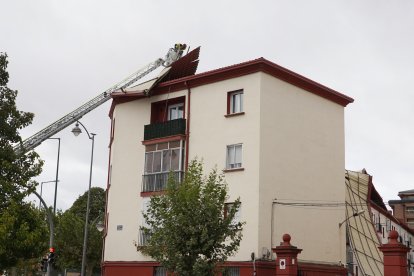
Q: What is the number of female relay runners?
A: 0